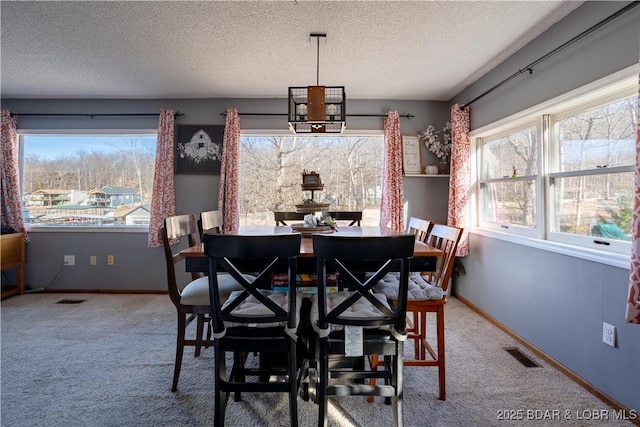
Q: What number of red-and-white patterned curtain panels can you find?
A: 6